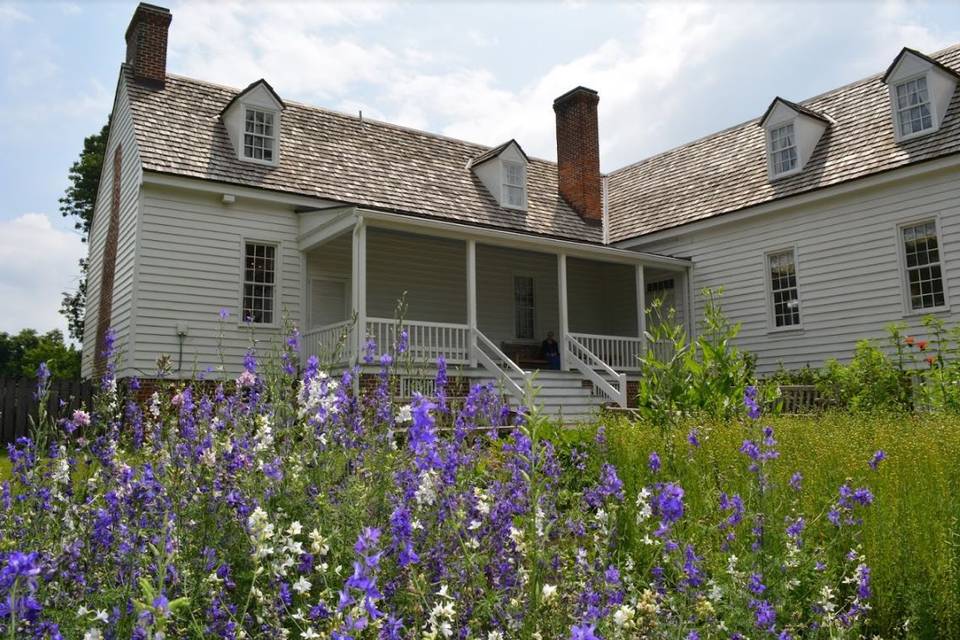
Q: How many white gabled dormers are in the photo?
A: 4